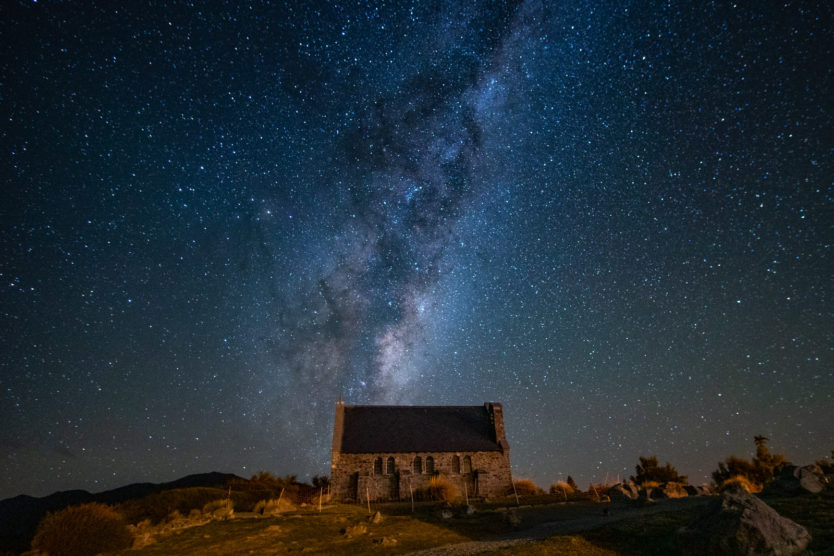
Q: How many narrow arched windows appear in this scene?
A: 6